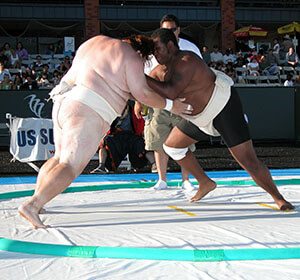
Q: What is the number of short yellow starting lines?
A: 2